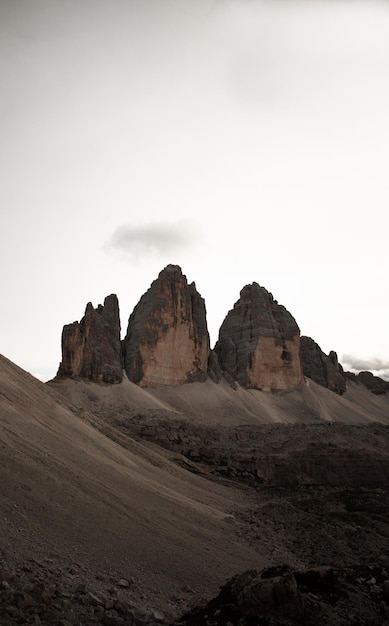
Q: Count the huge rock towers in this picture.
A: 3